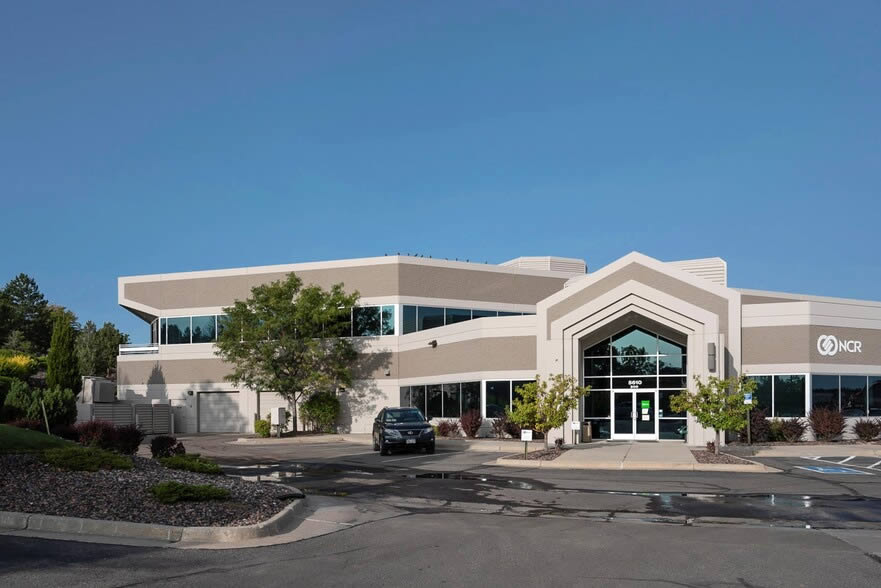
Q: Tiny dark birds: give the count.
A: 10